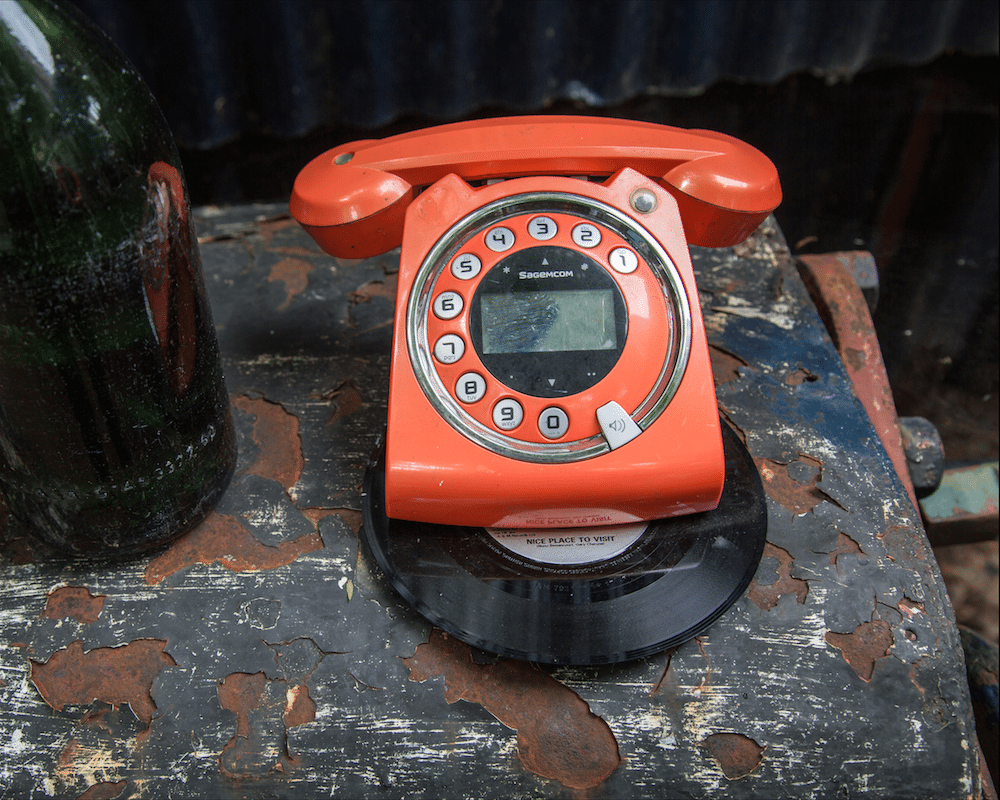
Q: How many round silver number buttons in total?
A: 10